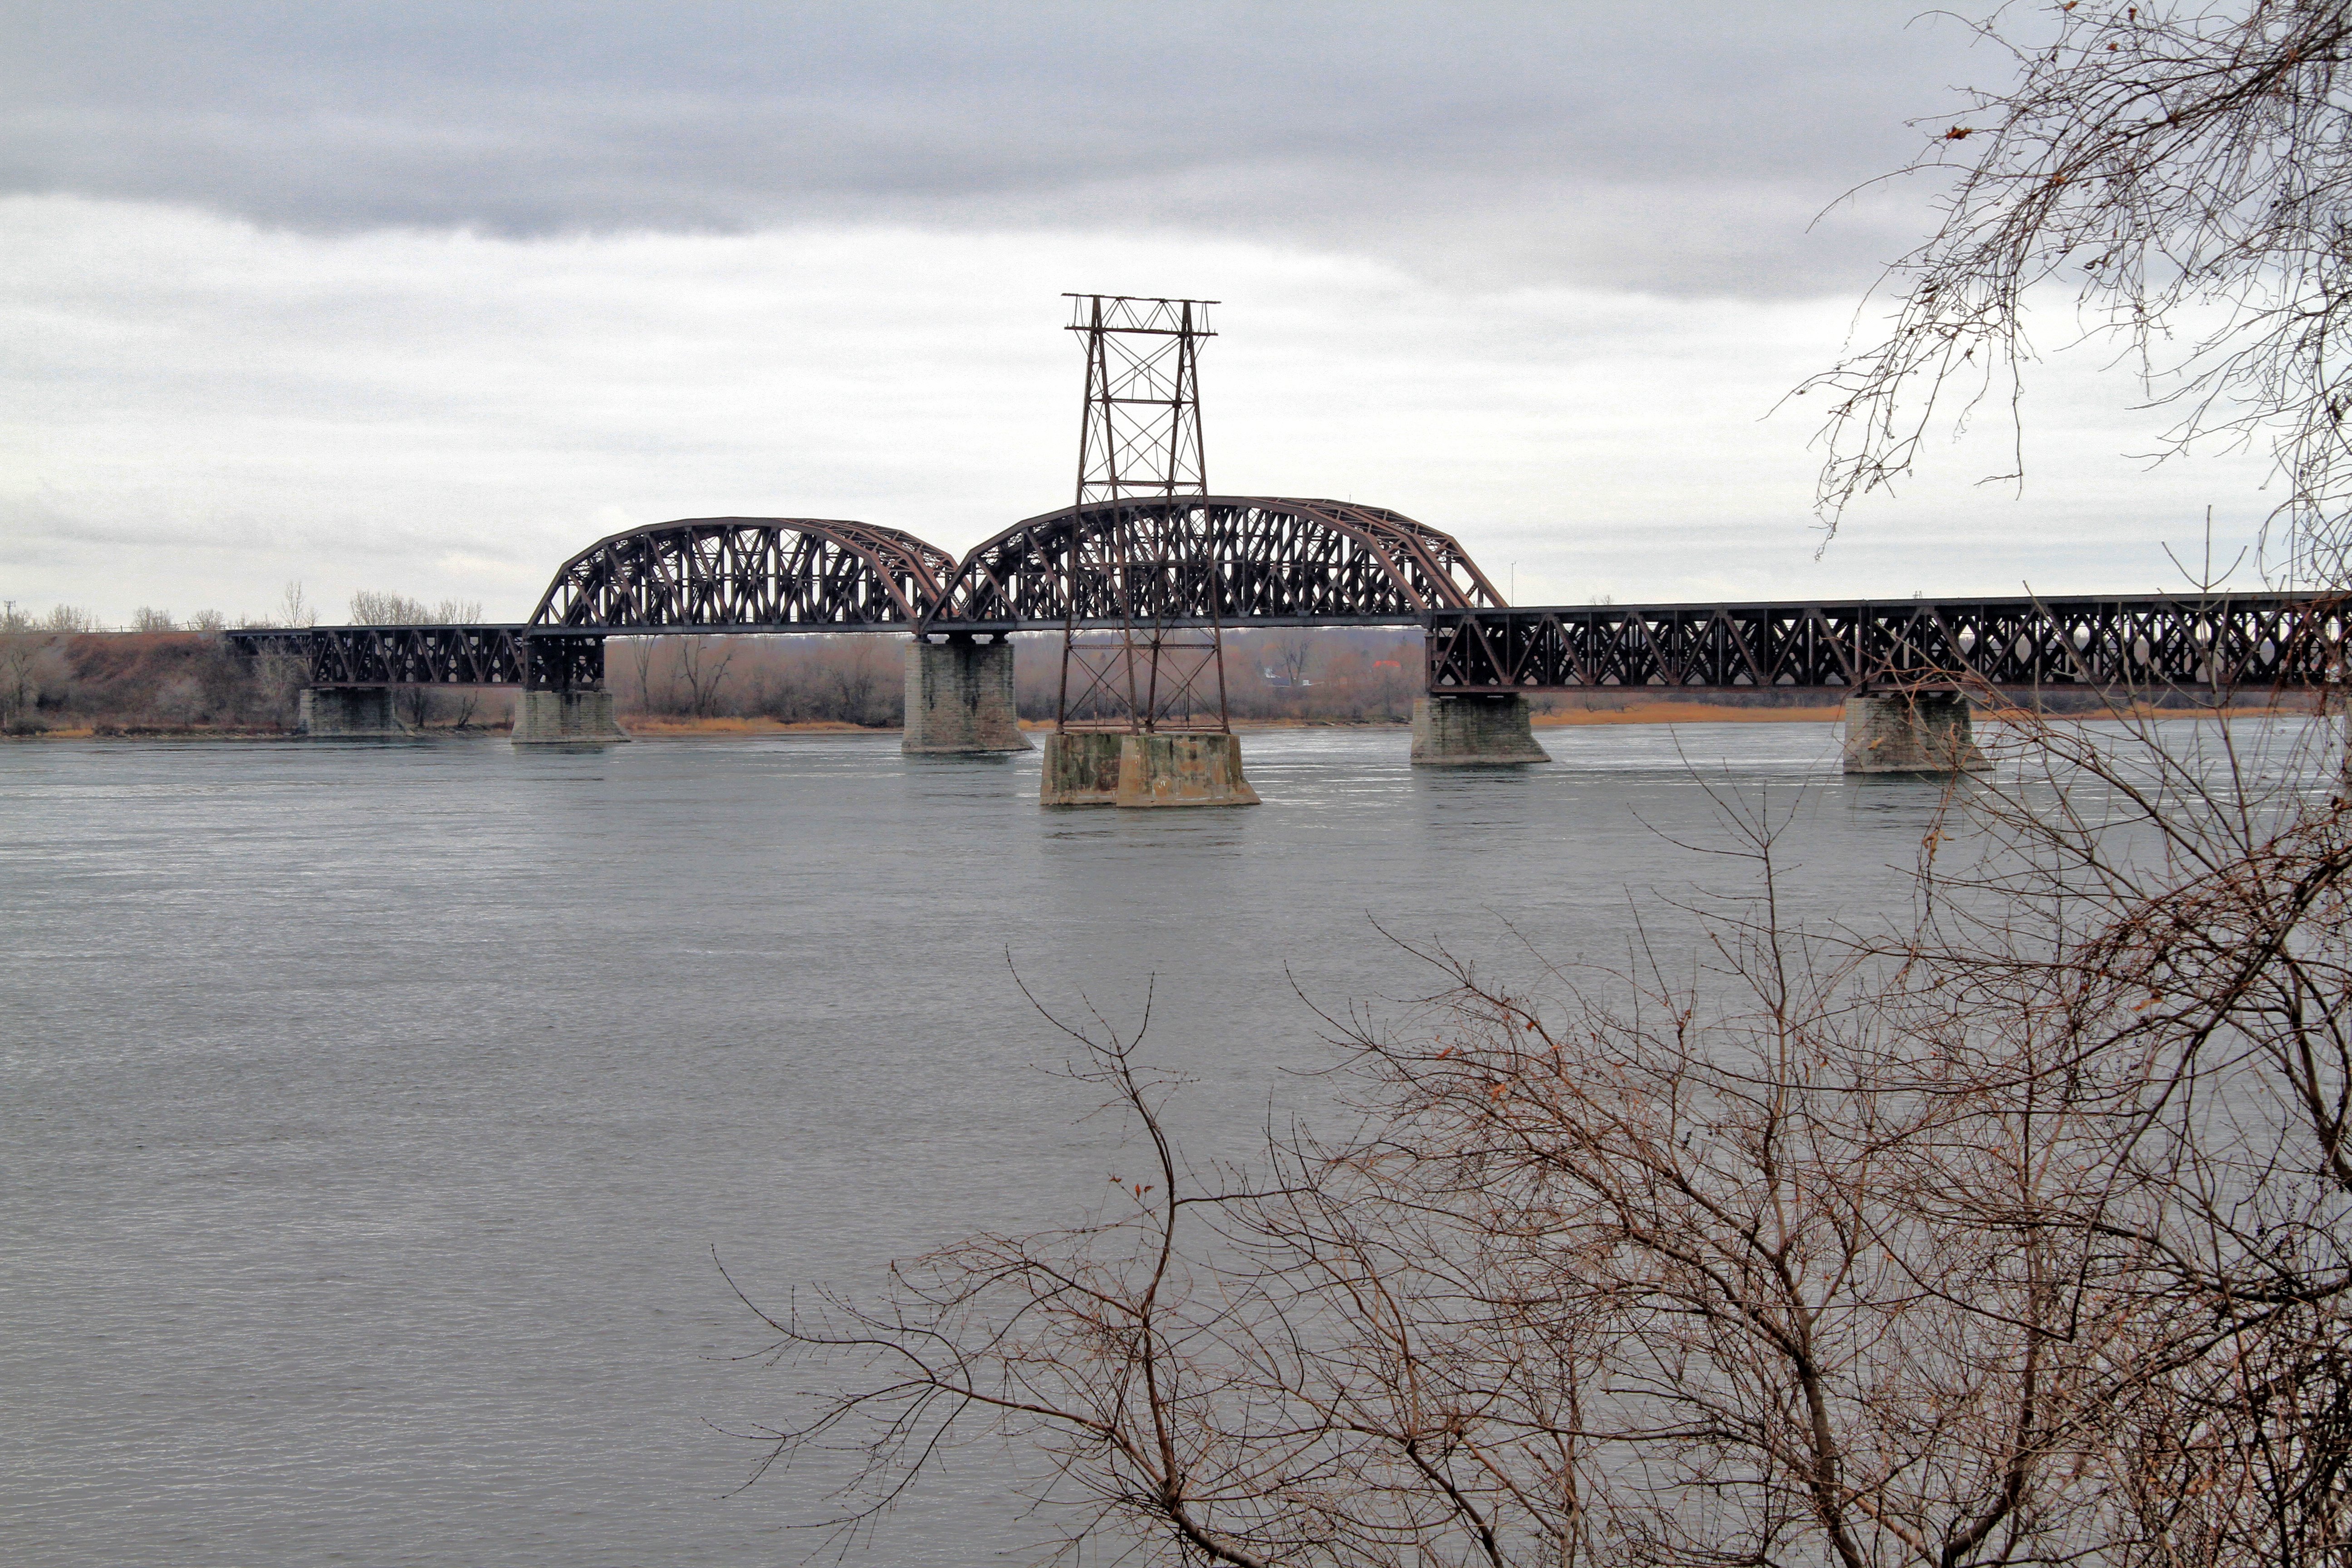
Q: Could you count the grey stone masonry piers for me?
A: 5